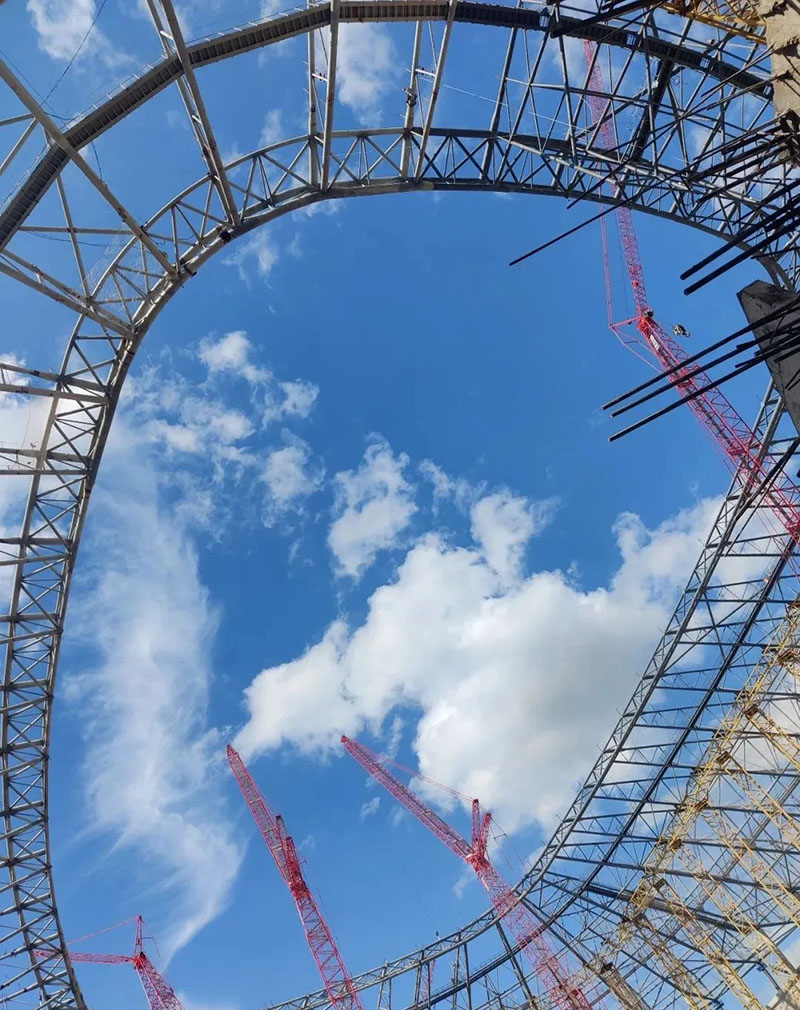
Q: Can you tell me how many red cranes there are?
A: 4